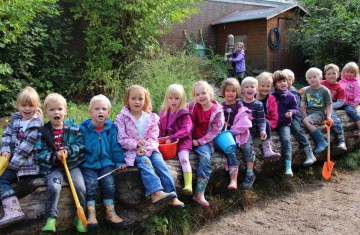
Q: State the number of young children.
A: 15